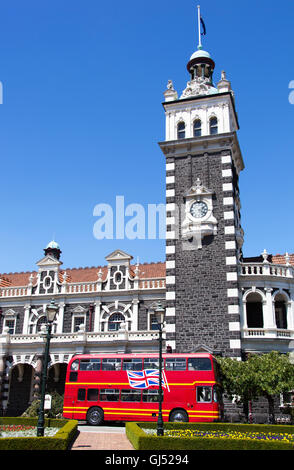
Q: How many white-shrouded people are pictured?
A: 0